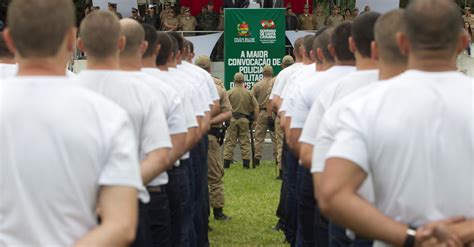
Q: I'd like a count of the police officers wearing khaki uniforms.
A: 4